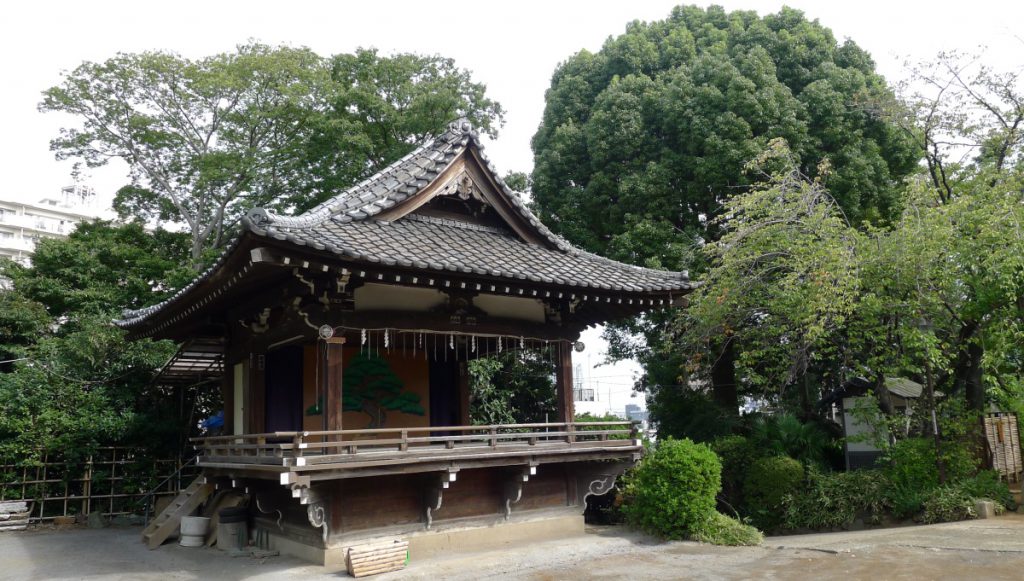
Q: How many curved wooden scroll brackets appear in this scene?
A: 5